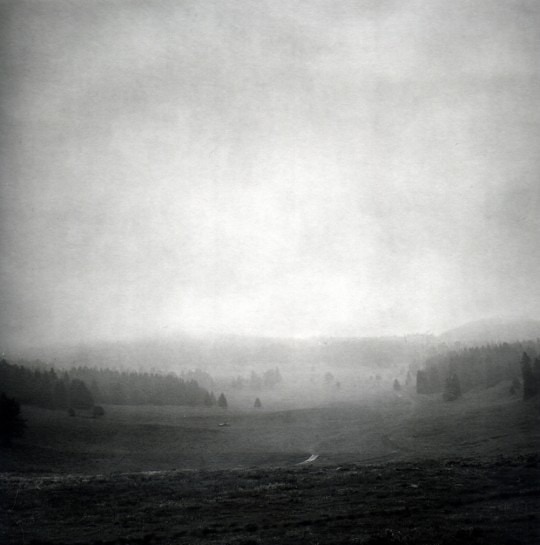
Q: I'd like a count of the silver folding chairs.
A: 0